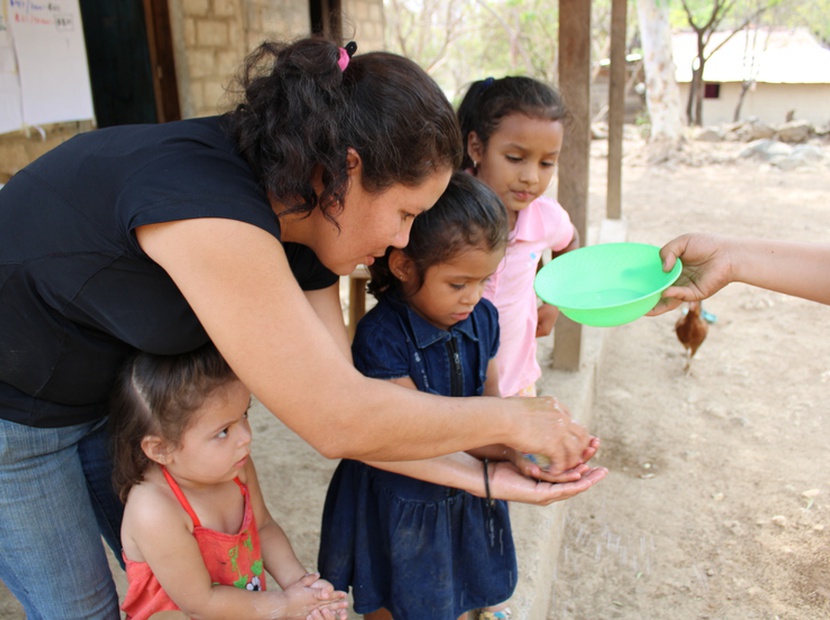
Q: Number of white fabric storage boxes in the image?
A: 0